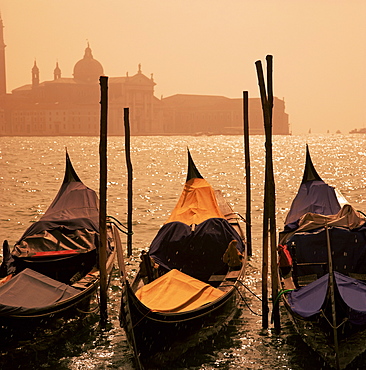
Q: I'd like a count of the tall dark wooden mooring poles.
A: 5